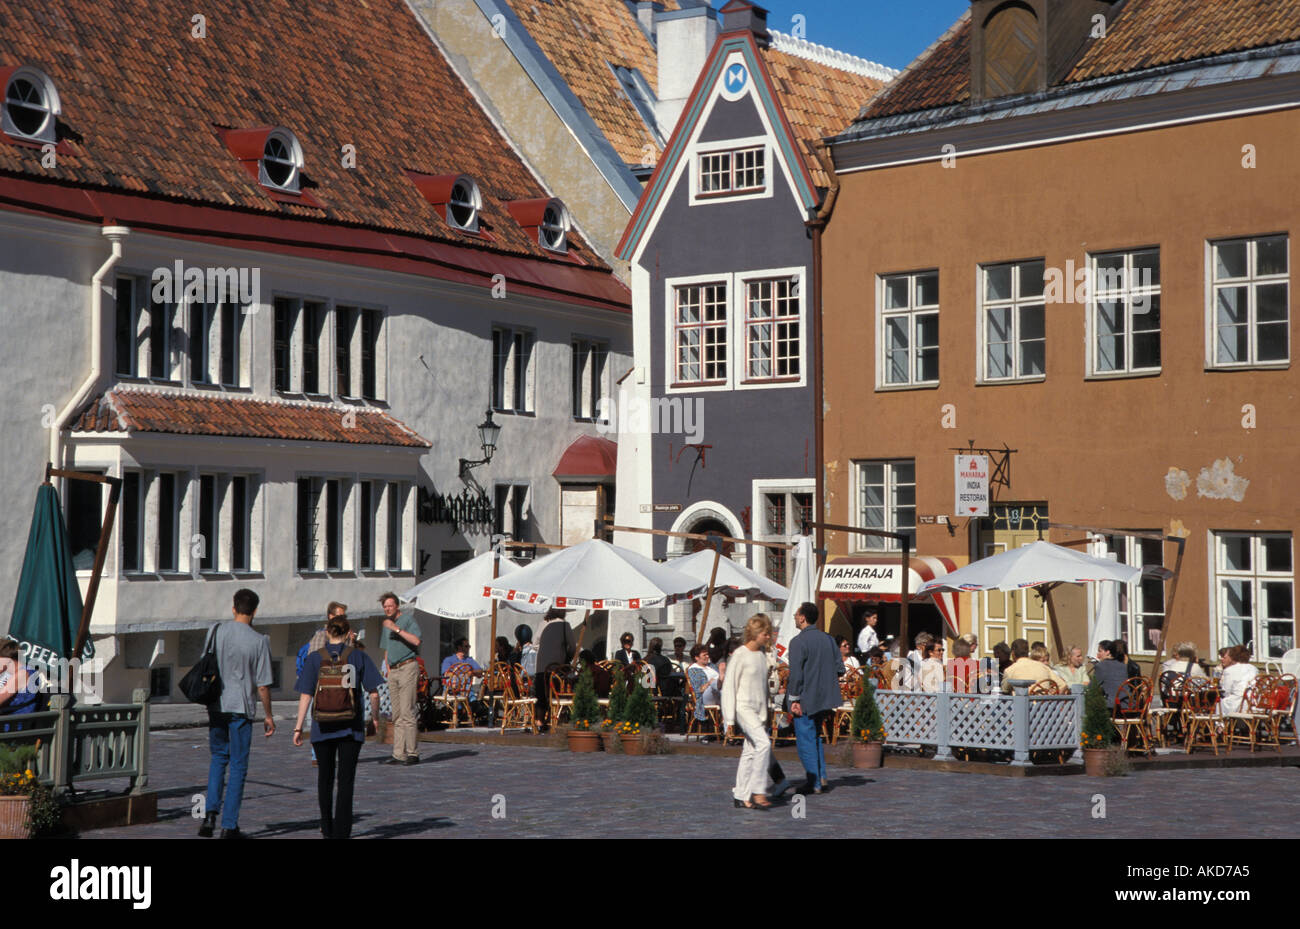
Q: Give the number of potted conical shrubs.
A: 5